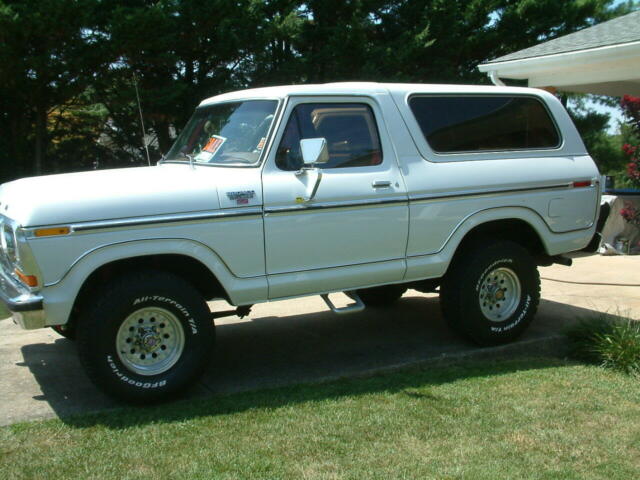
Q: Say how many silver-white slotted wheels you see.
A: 2